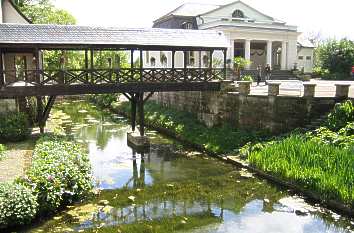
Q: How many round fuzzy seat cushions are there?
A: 0